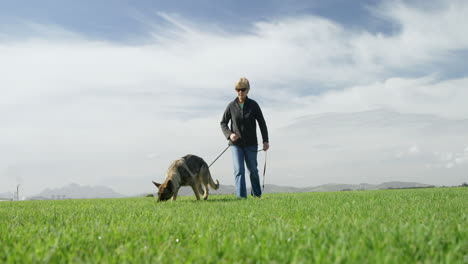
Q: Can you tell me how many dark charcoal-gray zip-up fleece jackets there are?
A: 1